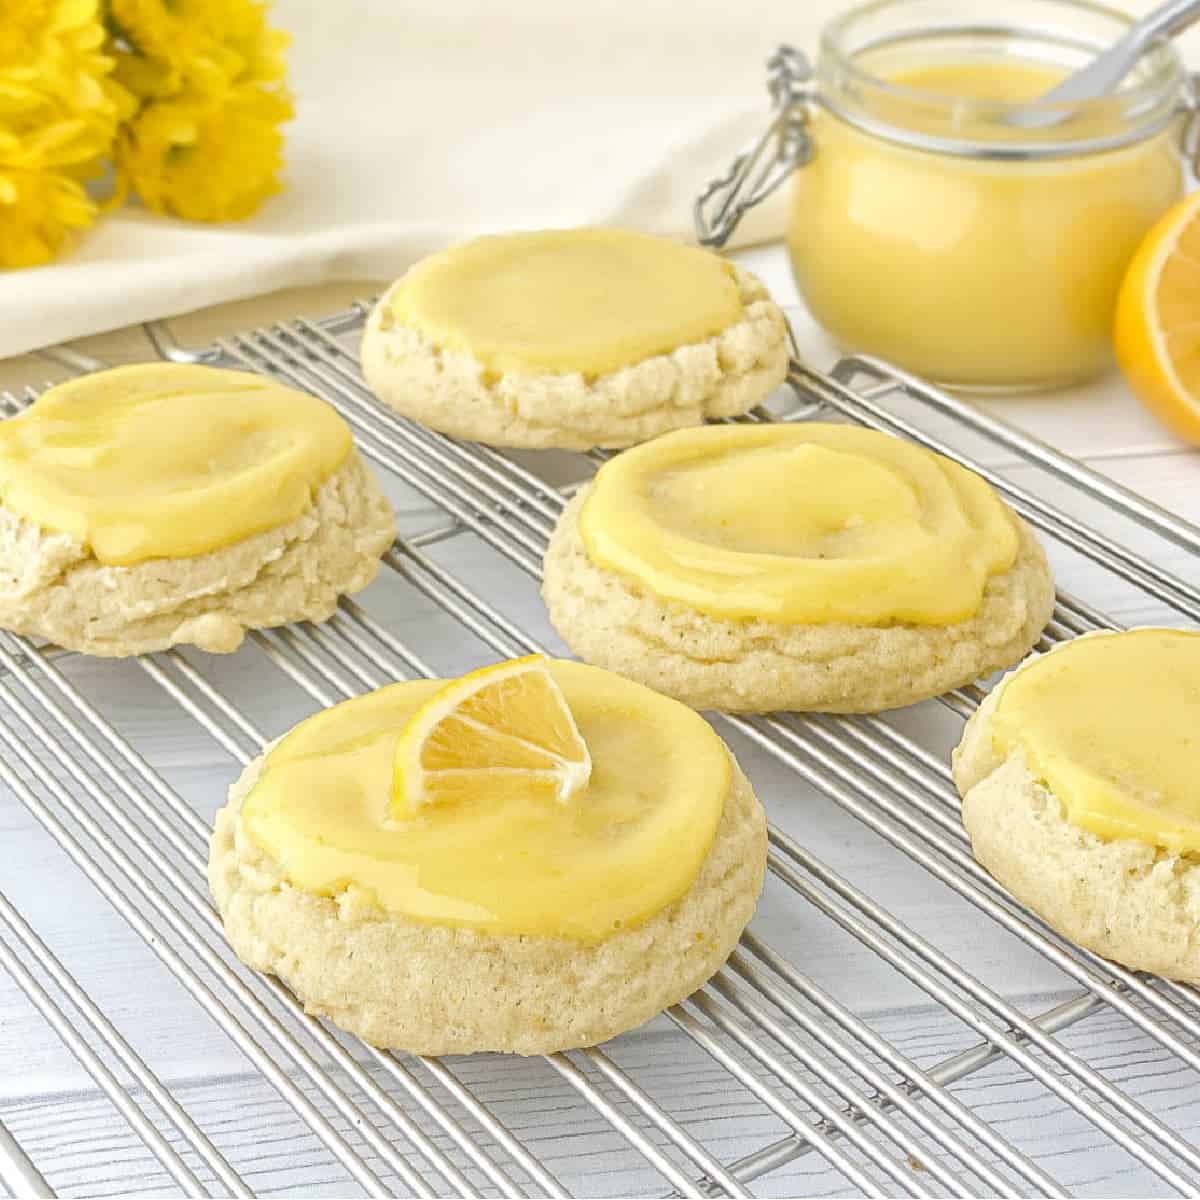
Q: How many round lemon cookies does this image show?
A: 5